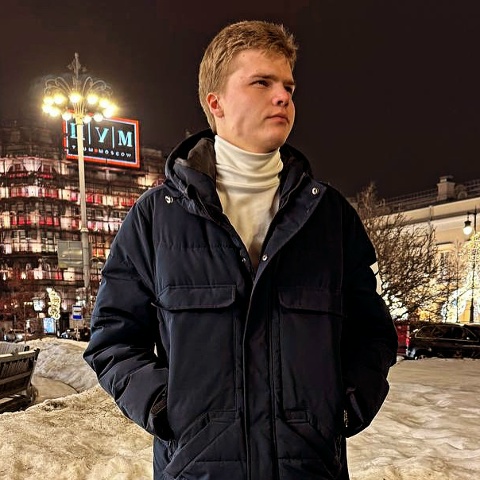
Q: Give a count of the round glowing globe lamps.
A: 13